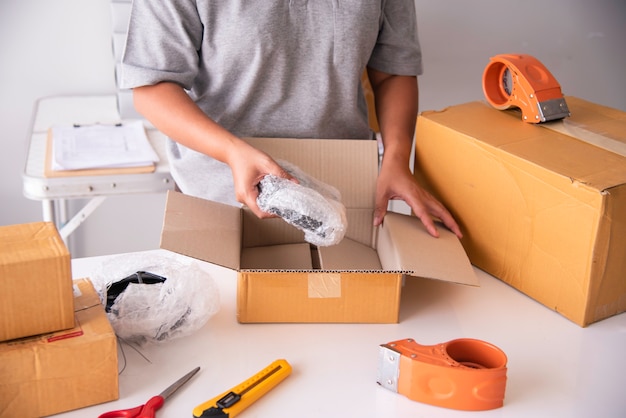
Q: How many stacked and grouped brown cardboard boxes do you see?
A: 2